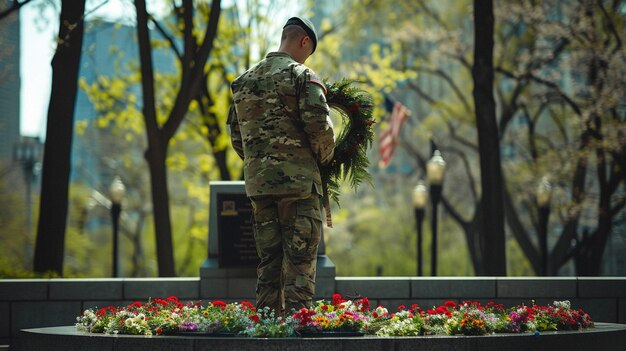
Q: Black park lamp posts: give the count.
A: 4